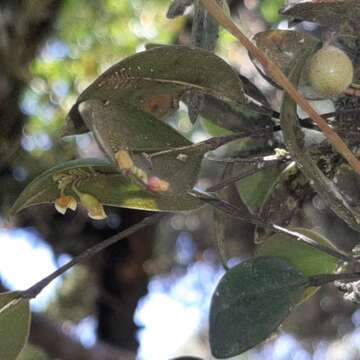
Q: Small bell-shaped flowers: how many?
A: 2